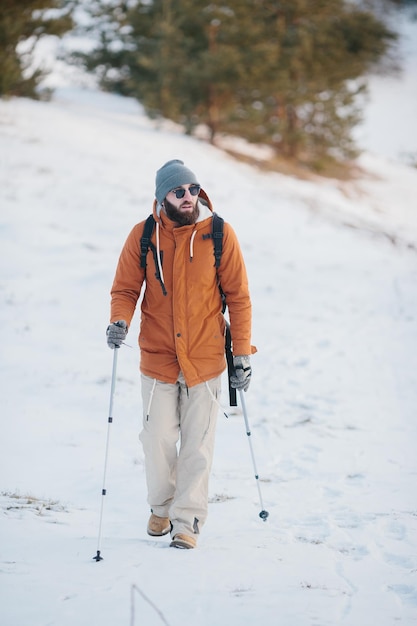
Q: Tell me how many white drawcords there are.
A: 4